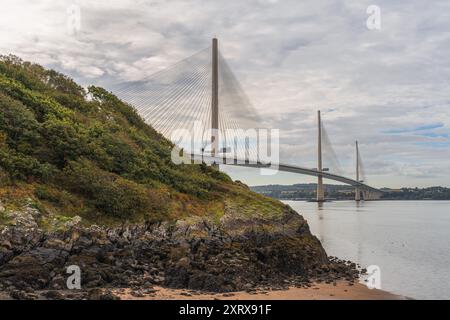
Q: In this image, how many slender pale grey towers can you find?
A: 3